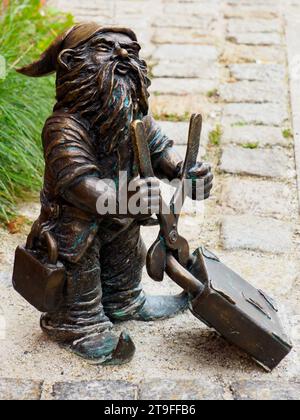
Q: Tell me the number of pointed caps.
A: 1